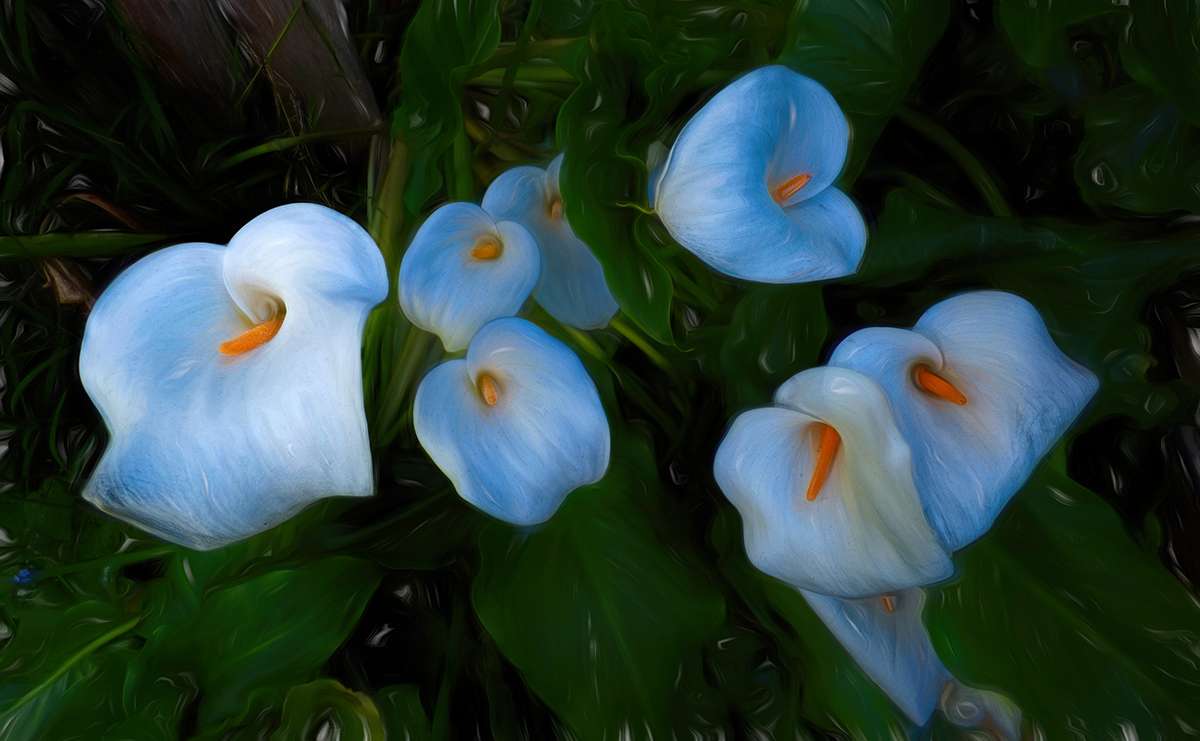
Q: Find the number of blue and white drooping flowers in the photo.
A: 8